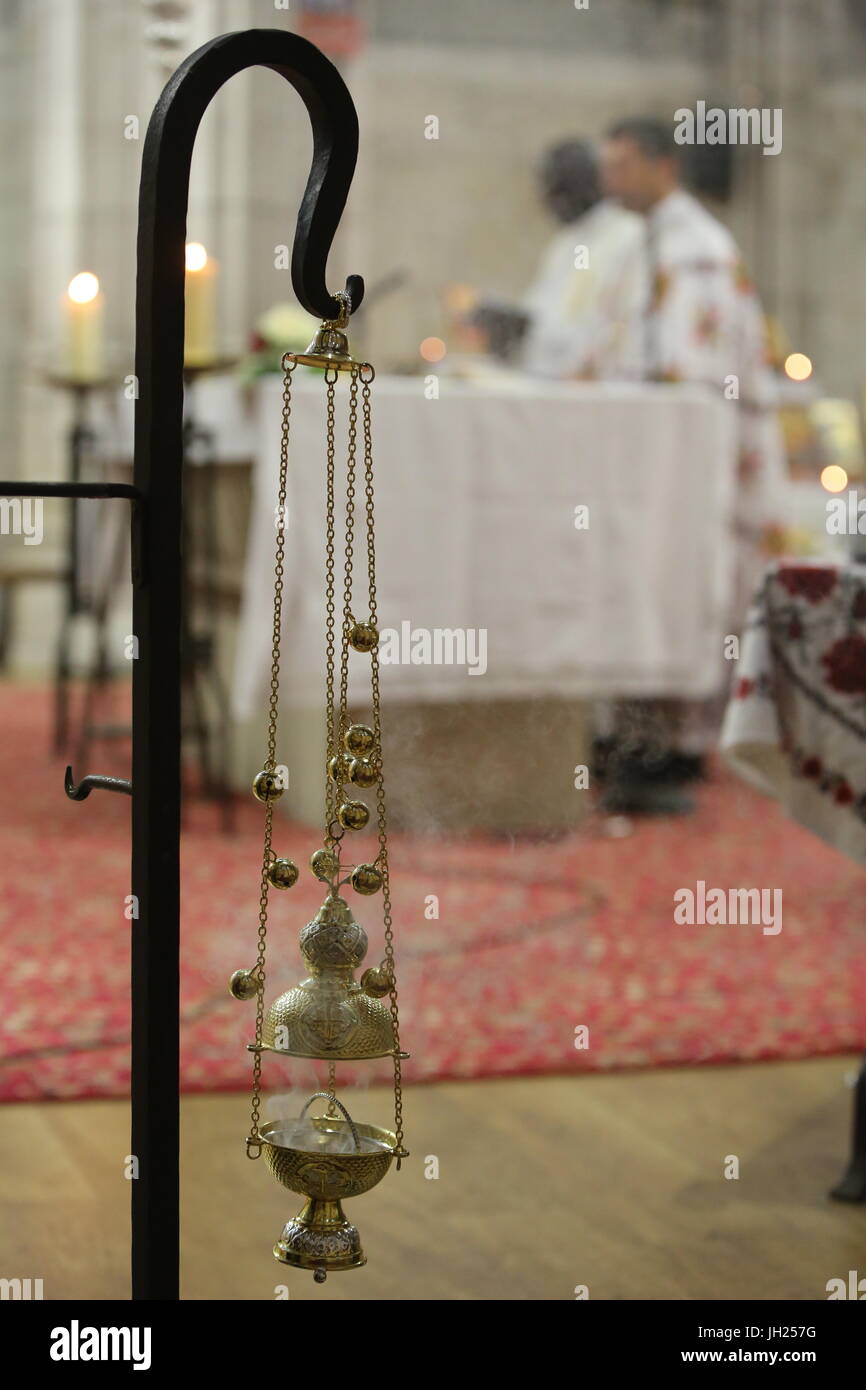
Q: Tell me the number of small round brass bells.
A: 11